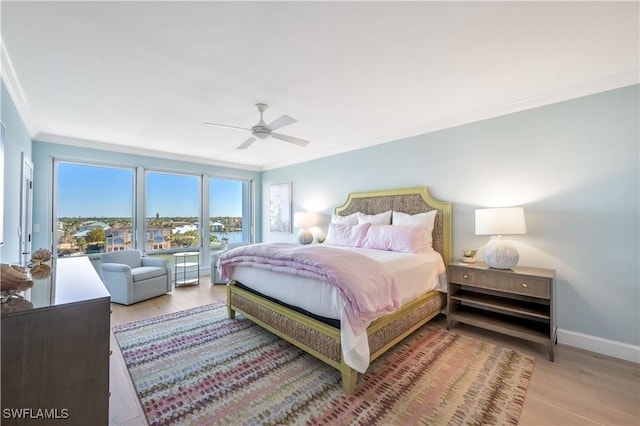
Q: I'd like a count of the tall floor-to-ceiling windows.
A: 3